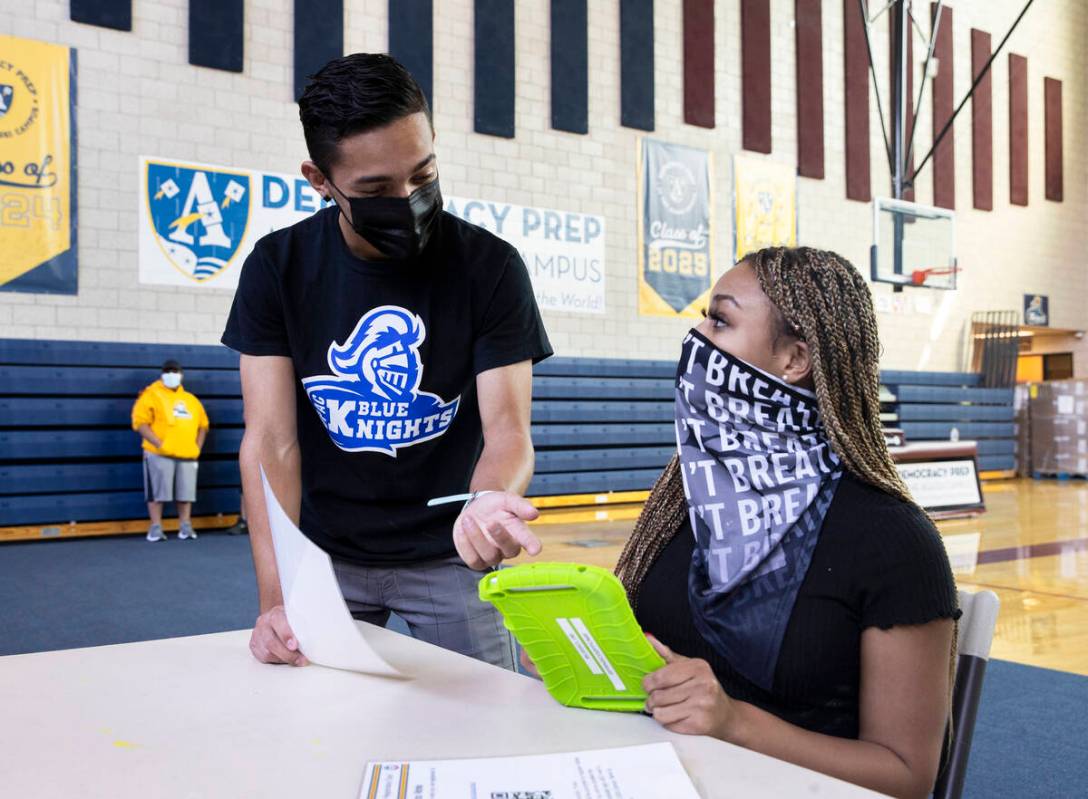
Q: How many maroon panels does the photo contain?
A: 9